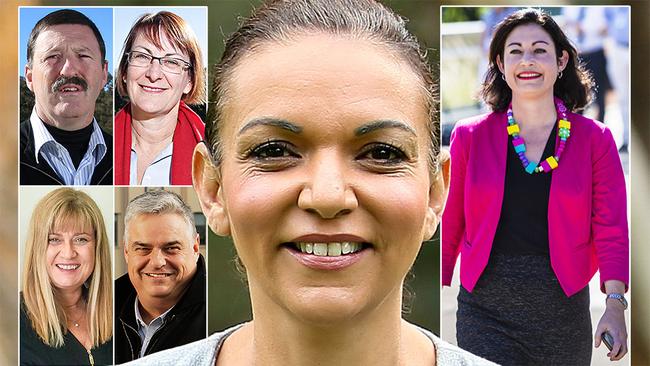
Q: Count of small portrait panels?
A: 4